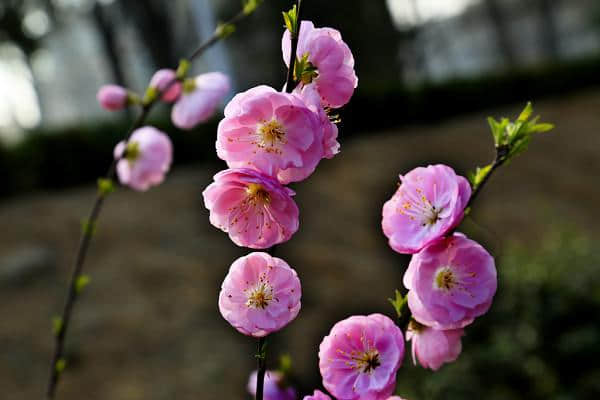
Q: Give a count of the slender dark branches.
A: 3